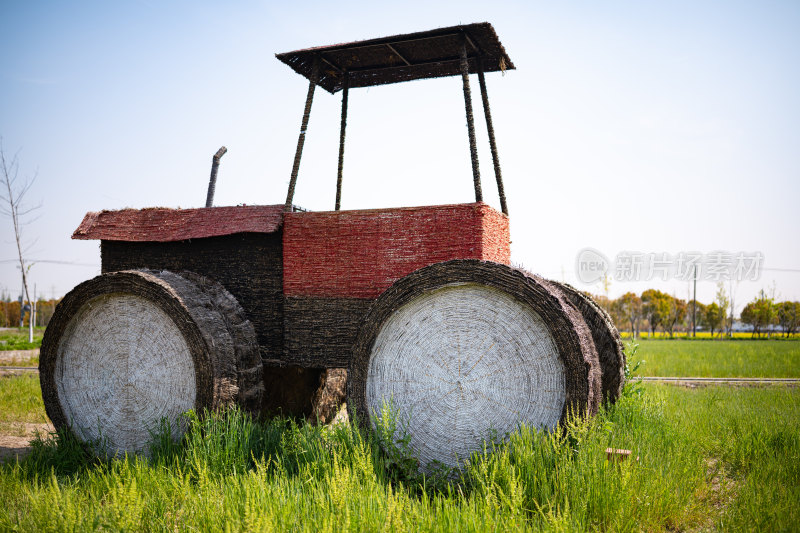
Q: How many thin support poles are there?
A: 4